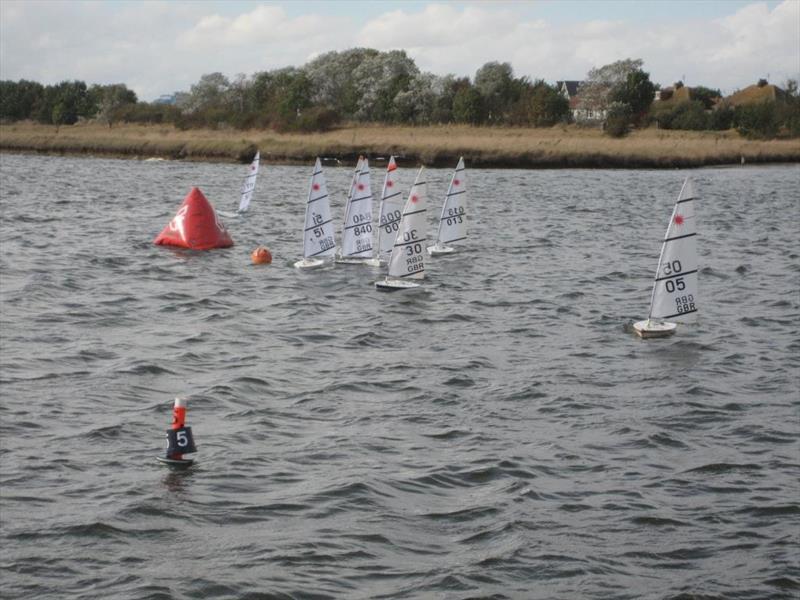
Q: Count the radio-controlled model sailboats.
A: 8